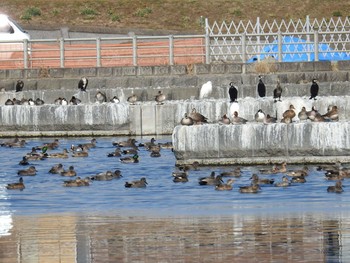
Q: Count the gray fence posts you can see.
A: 9